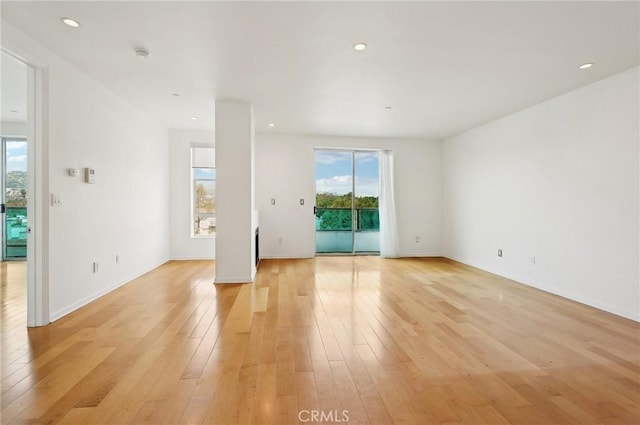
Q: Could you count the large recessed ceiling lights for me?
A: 3